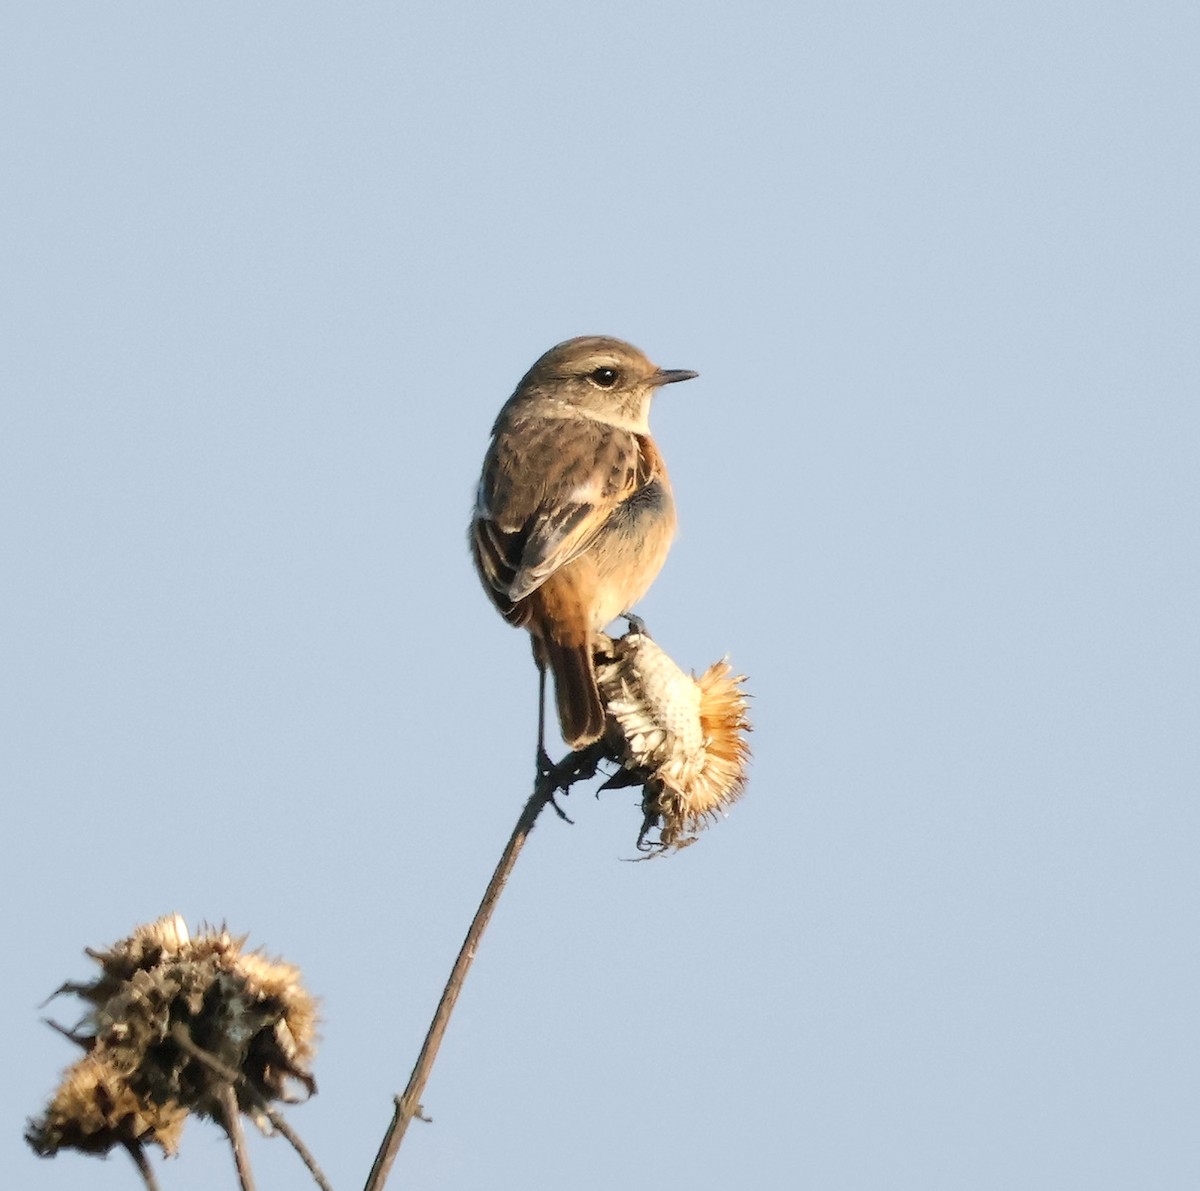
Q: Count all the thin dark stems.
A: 4